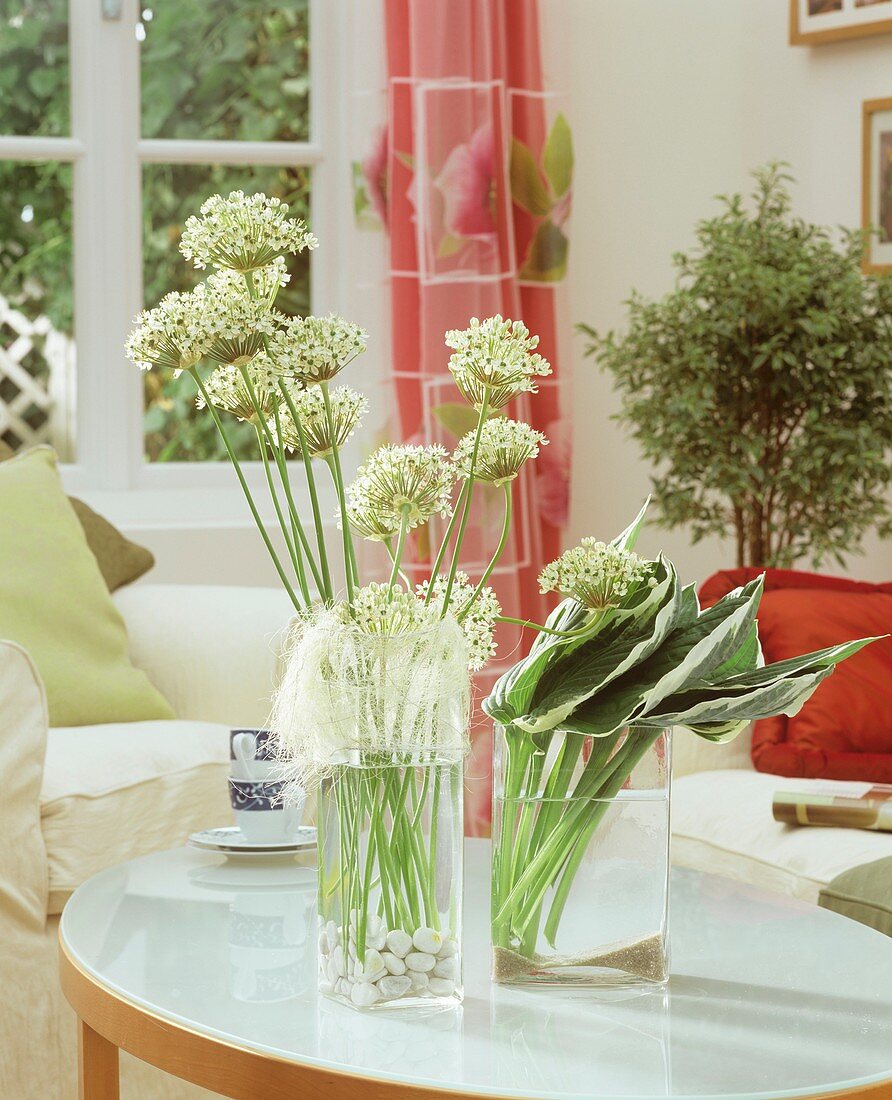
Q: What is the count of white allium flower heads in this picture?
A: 15